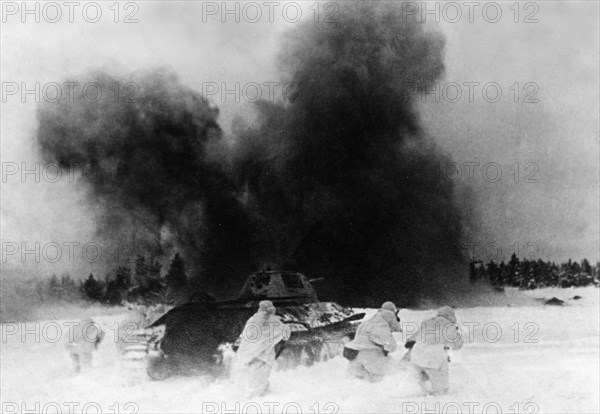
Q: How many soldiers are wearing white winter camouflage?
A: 4